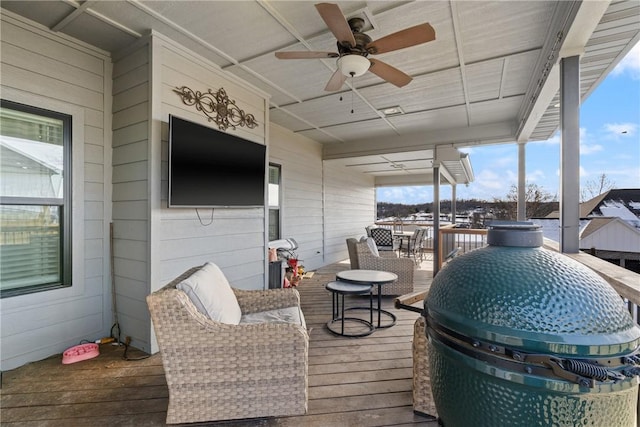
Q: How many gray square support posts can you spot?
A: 4